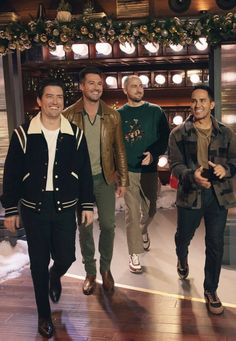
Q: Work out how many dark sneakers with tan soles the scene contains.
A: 2